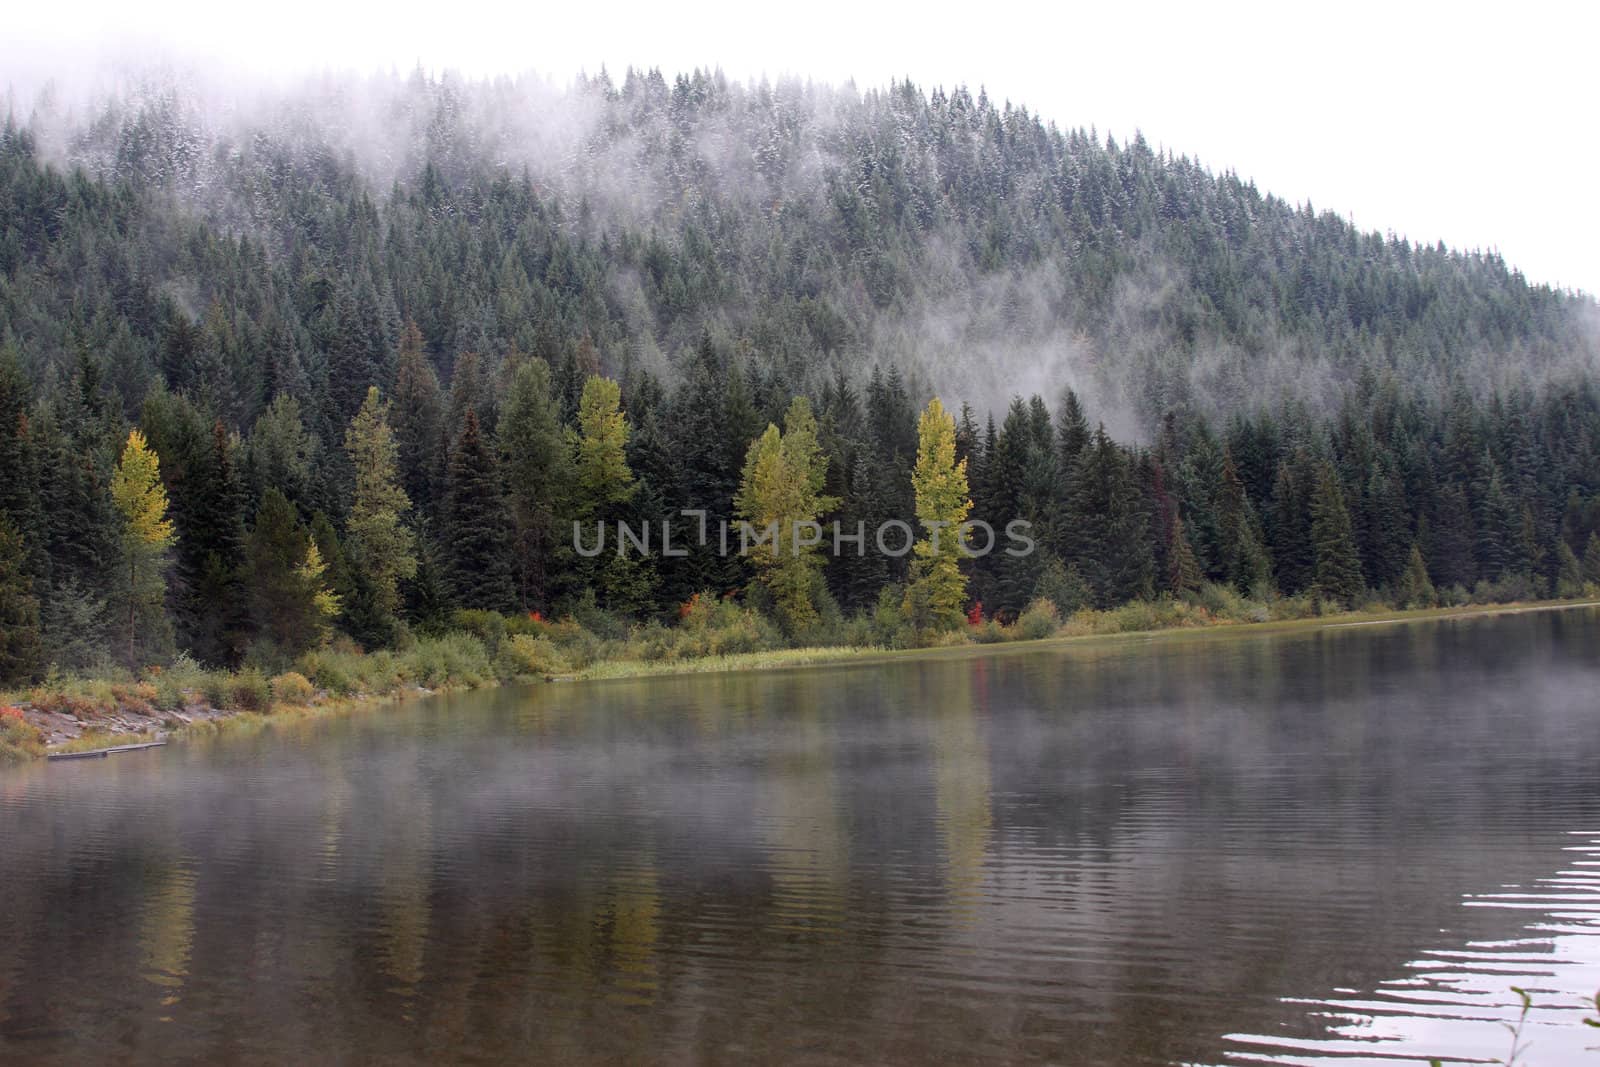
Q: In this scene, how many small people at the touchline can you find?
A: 0